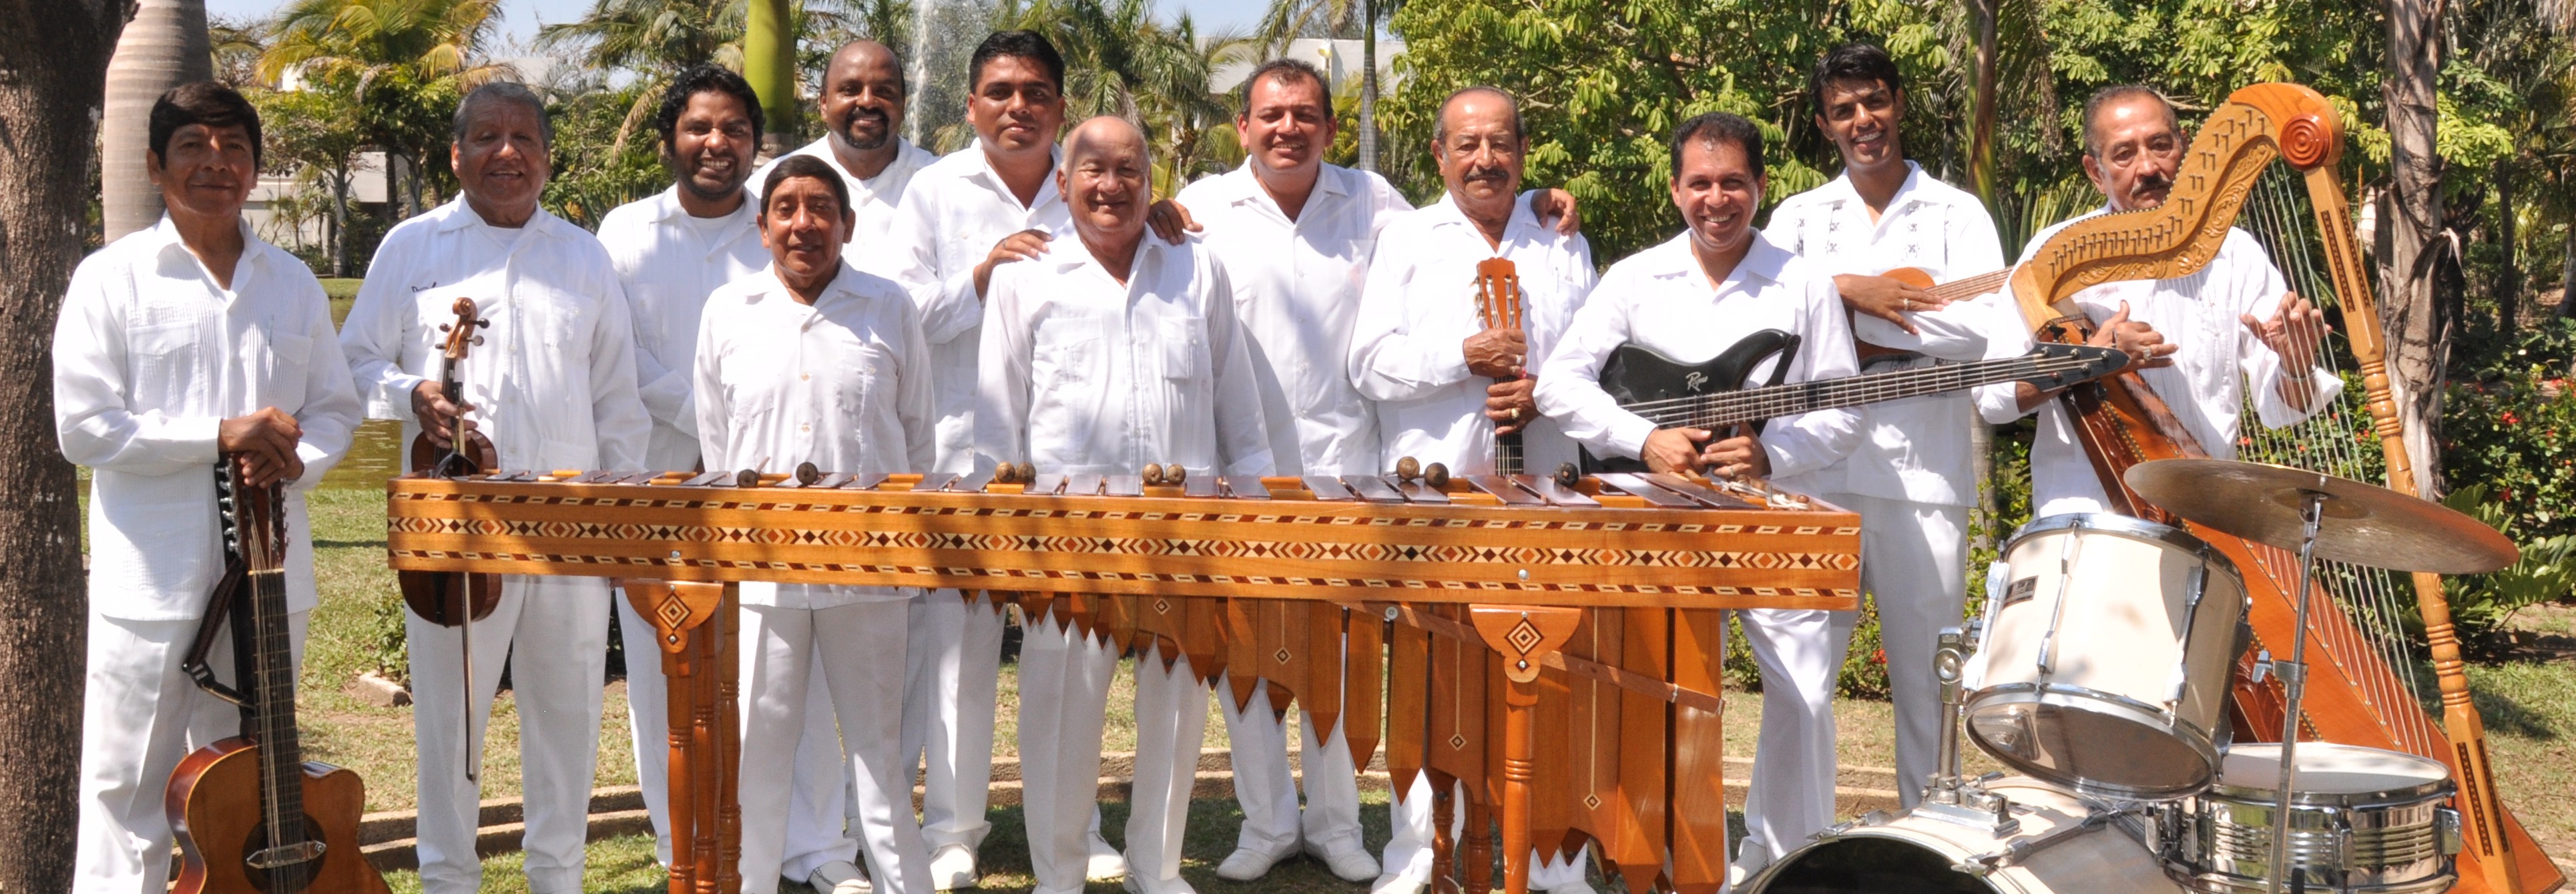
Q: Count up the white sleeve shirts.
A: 12